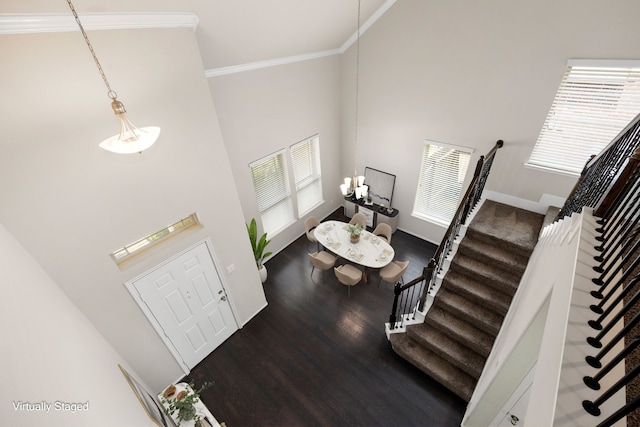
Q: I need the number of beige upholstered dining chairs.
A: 6